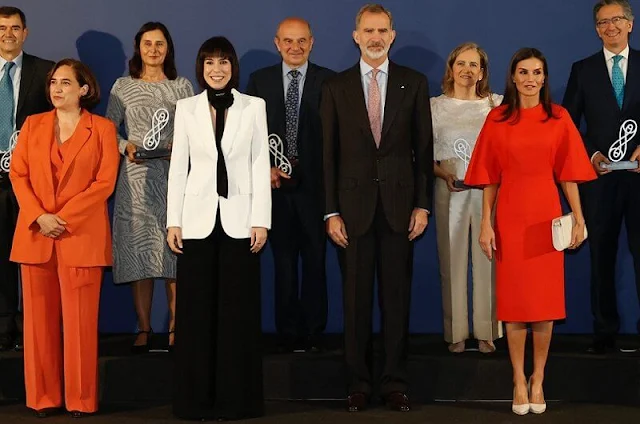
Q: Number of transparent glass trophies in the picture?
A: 5